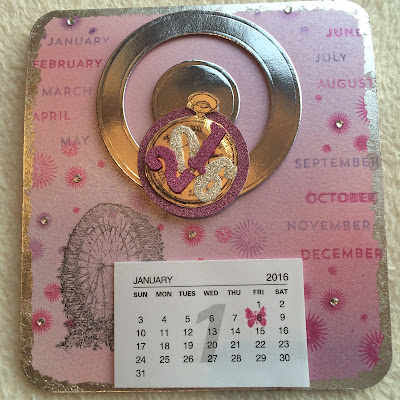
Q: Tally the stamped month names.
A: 12